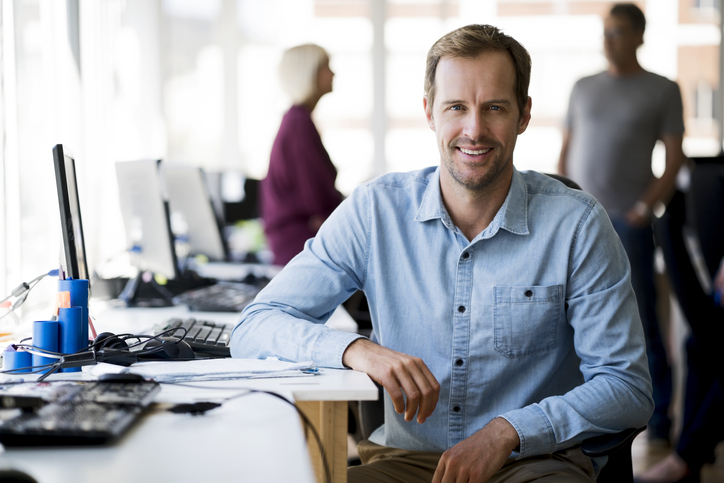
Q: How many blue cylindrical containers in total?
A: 4